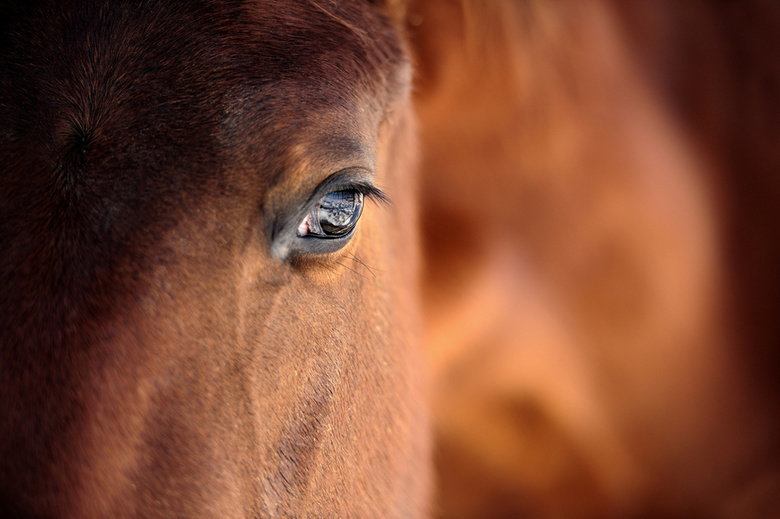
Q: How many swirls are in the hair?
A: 1